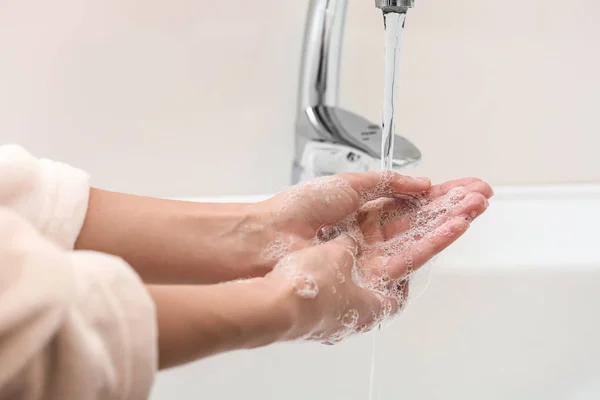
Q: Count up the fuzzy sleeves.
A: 2